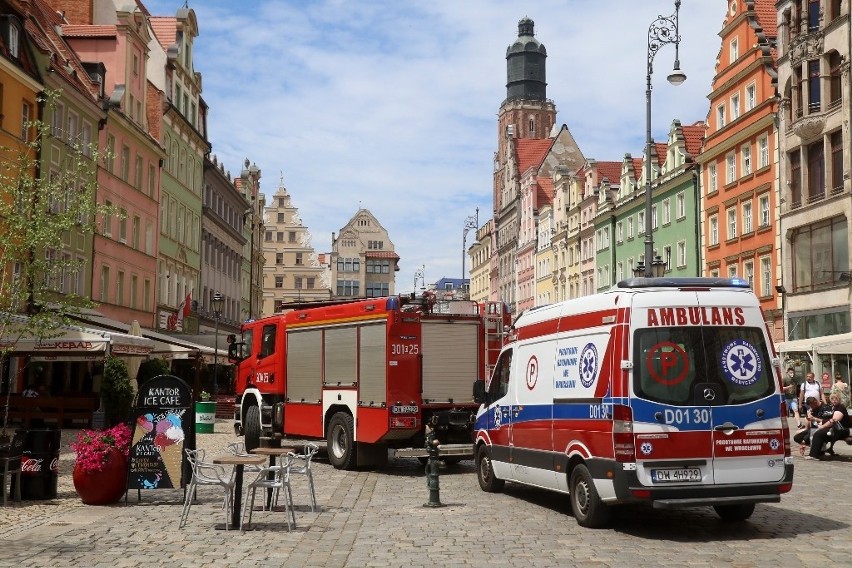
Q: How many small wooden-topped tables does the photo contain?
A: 2